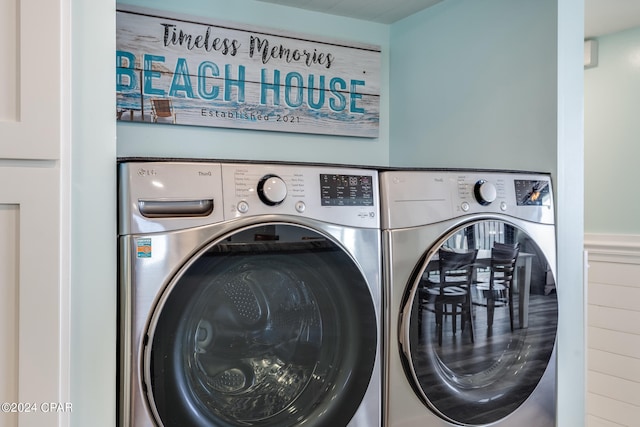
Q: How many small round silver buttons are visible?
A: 4